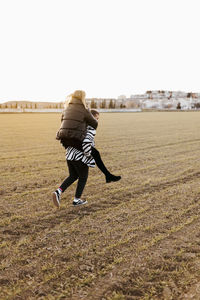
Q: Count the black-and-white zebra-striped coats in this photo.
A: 1